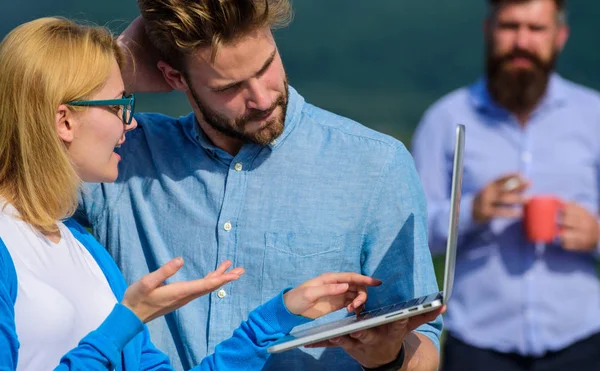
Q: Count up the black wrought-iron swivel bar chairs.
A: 0